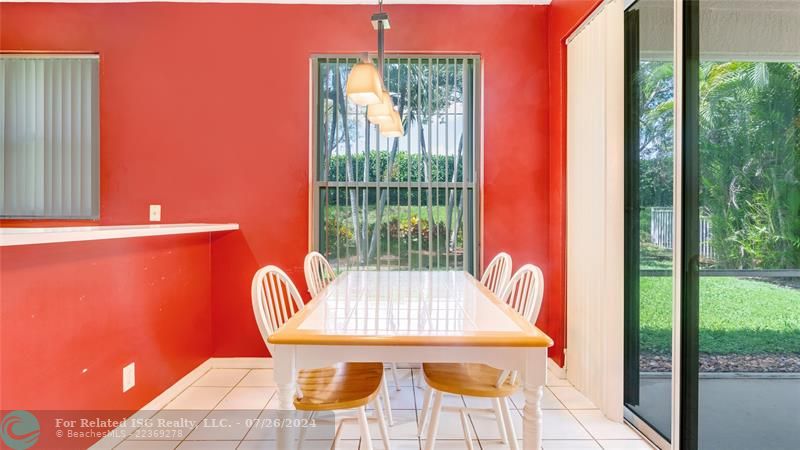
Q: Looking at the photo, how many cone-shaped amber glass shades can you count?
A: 3